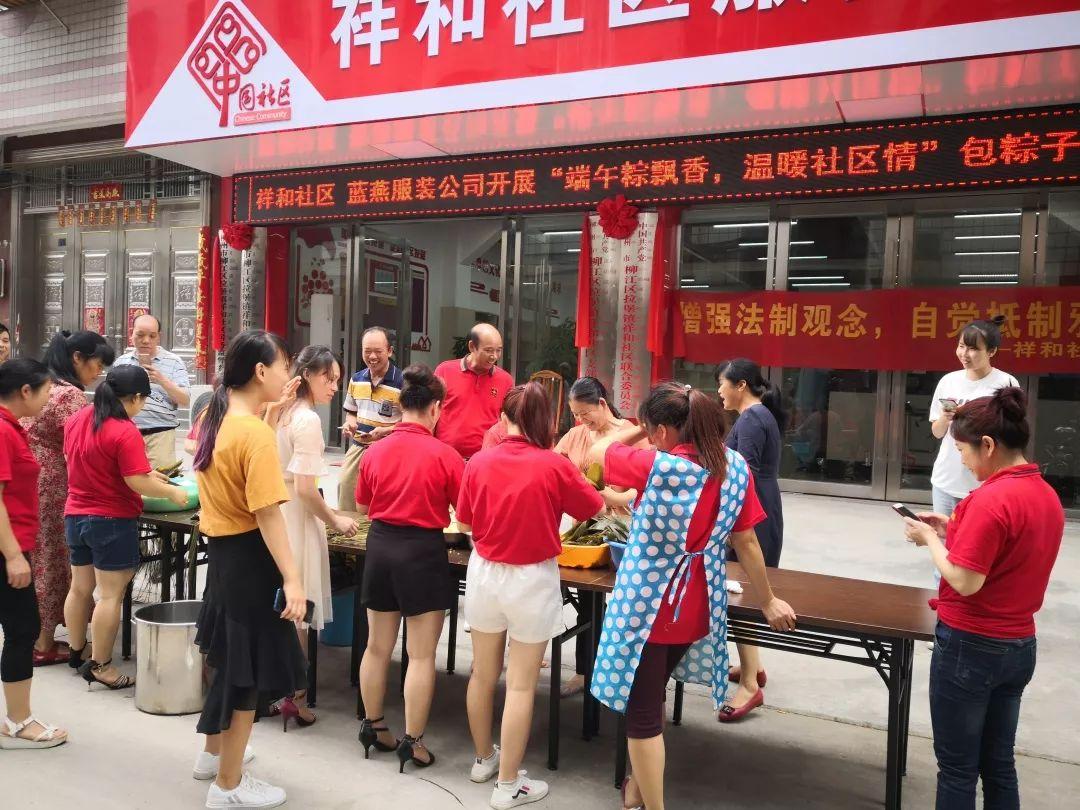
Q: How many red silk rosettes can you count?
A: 2